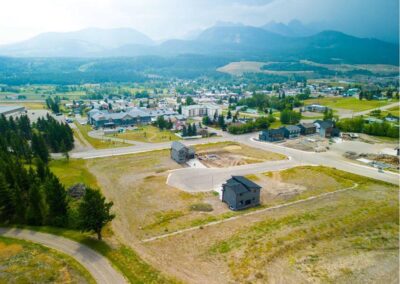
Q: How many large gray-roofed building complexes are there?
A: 1